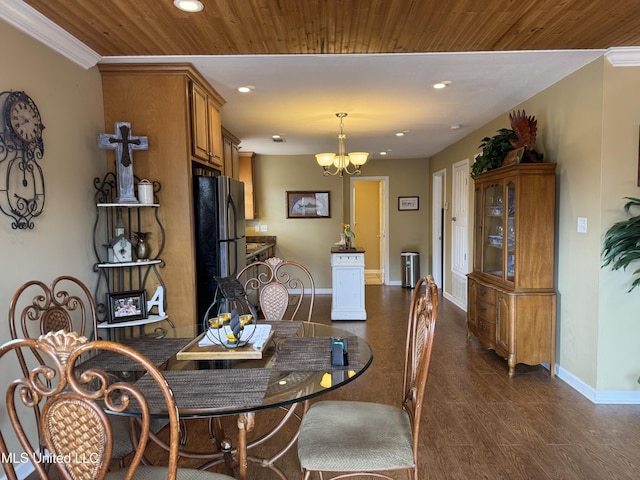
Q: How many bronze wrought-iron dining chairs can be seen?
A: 4